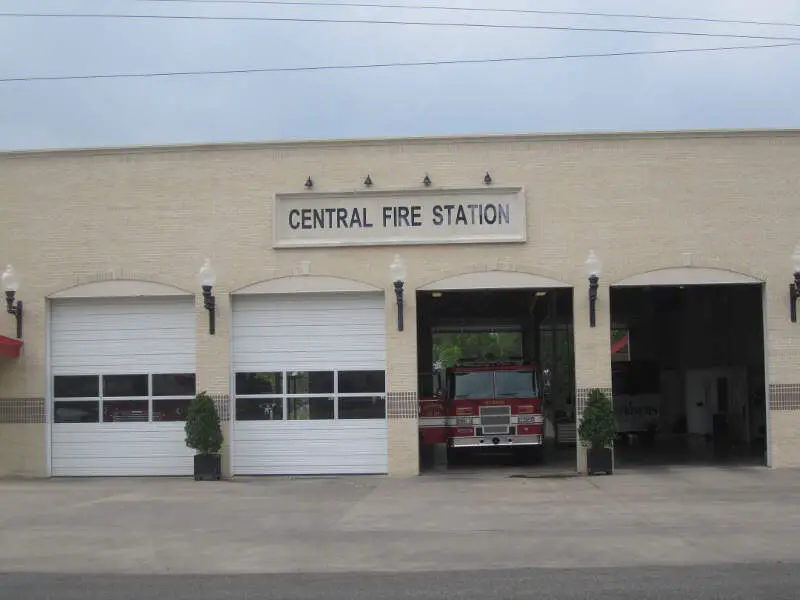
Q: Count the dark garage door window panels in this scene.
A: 12